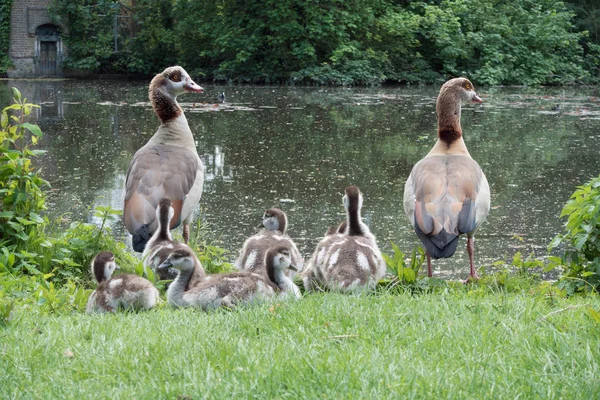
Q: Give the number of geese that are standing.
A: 2